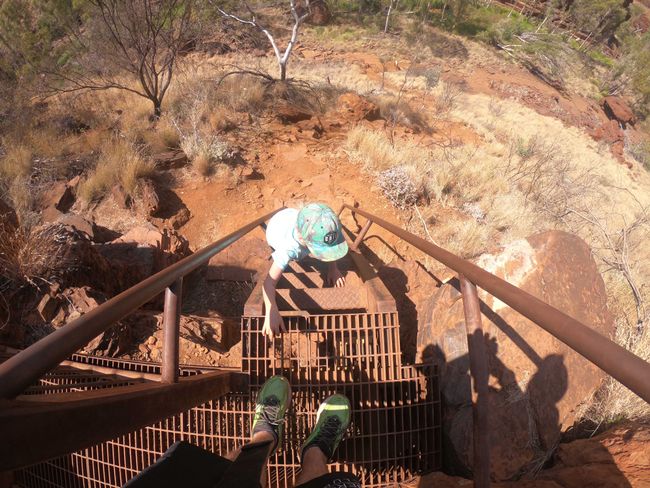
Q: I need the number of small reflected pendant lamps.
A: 0